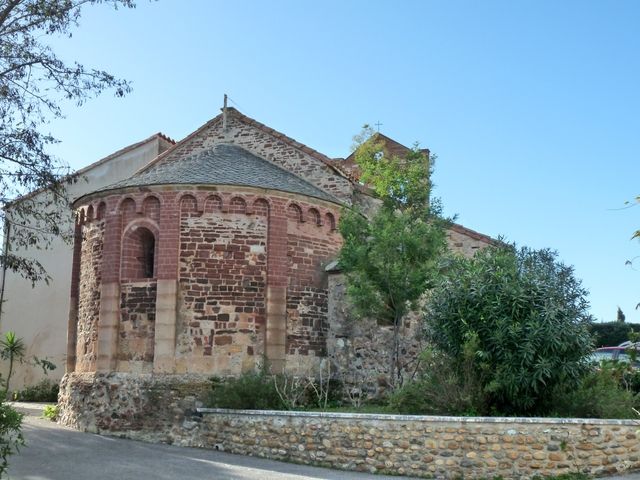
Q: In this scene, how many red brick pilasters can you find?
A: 4